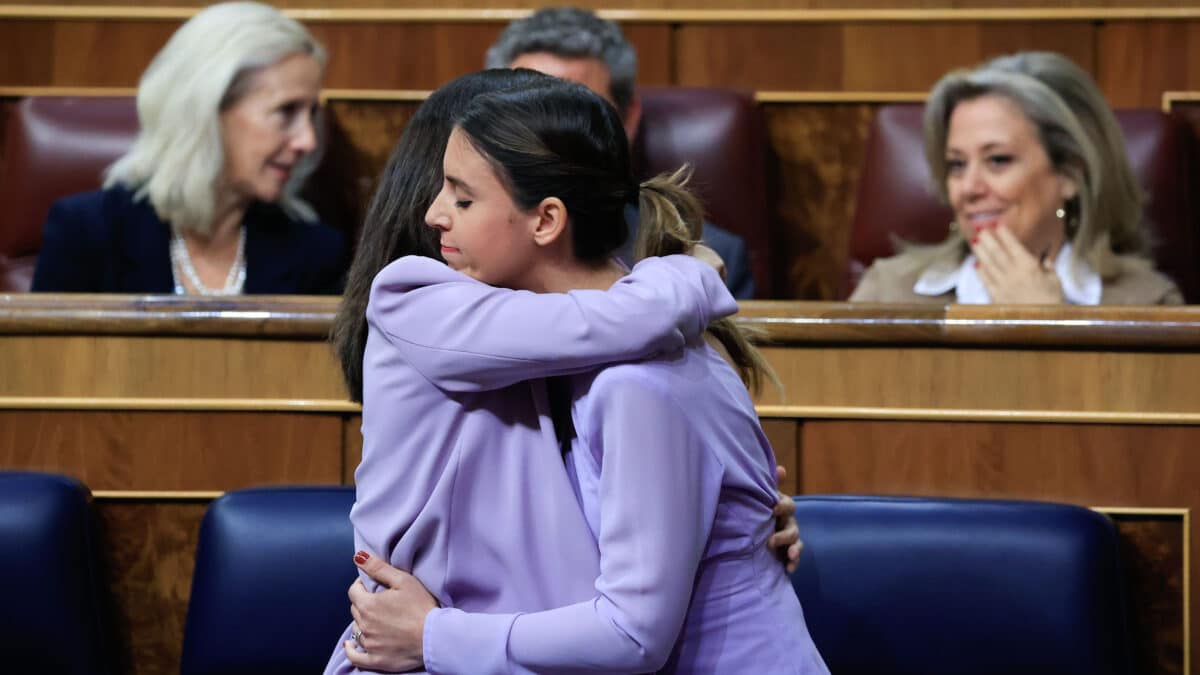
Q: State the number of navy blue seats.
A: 3